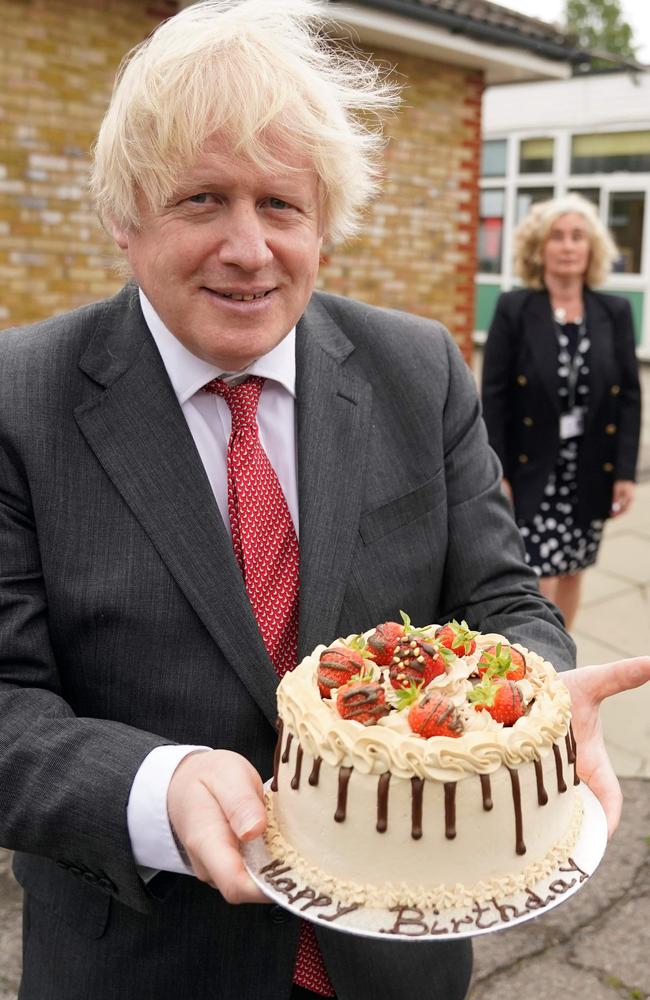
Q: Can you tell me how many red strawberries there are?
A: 8